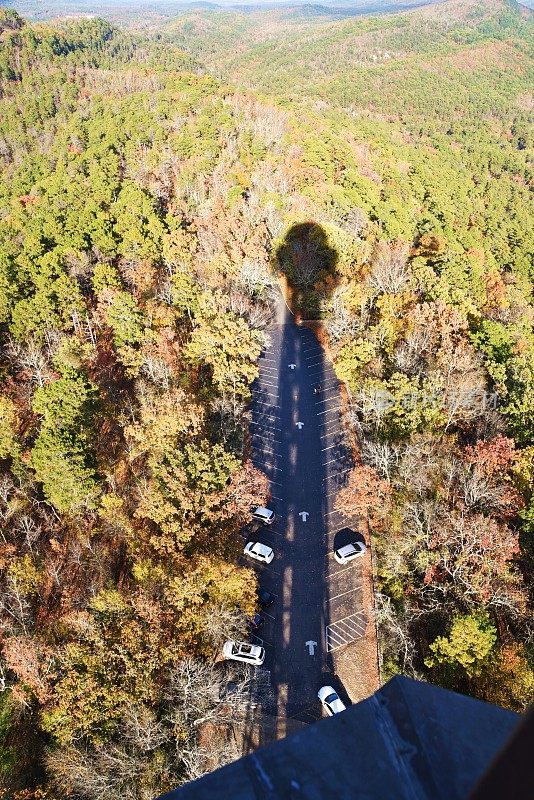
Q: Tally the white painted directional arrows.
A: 4